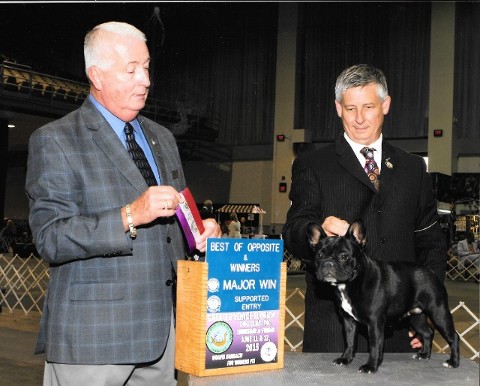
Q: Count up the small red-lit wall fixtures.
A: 3